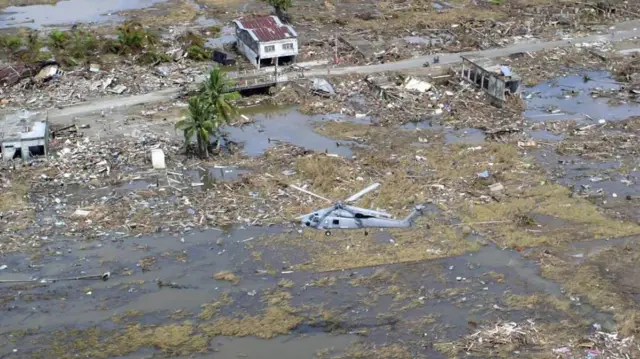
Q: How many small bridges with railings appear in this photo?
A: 1